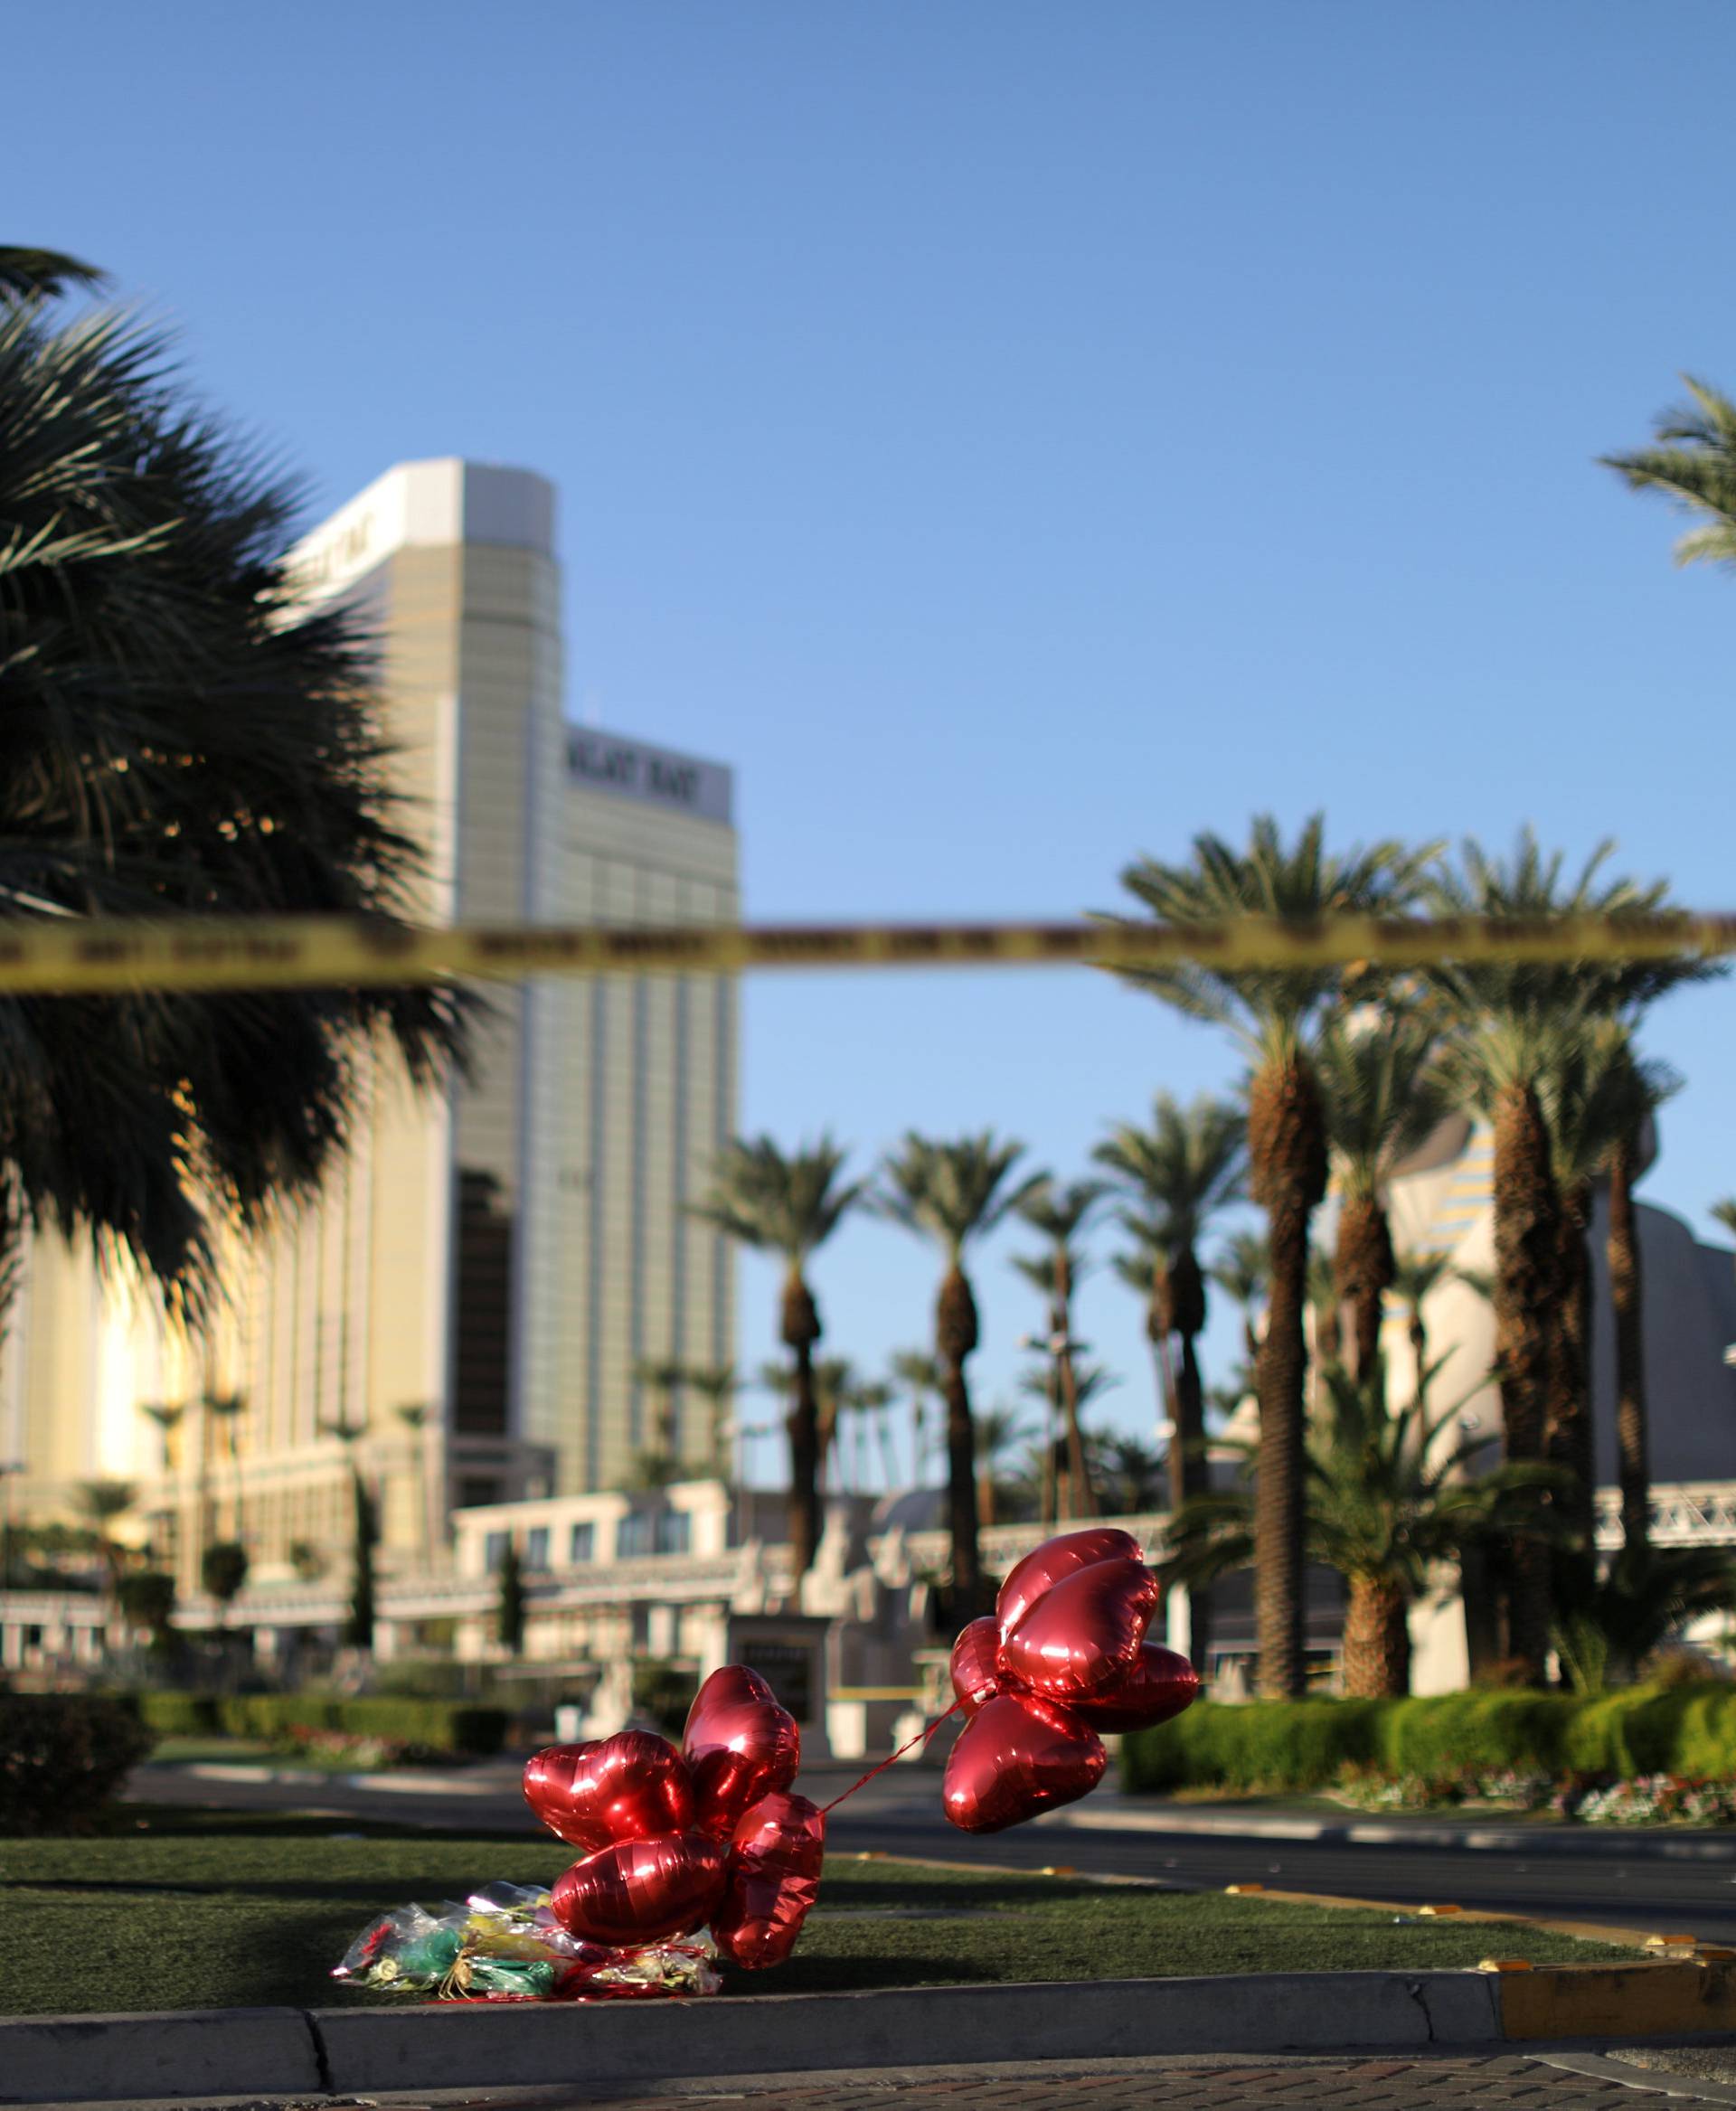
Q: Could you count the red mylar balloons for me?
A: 9